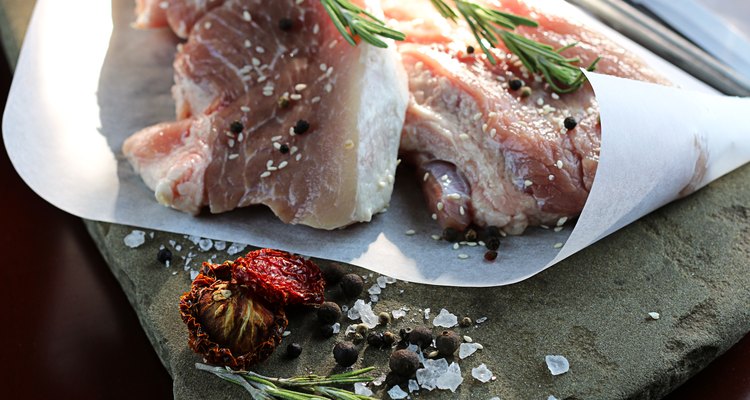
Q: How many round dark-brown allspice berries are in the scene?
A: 7